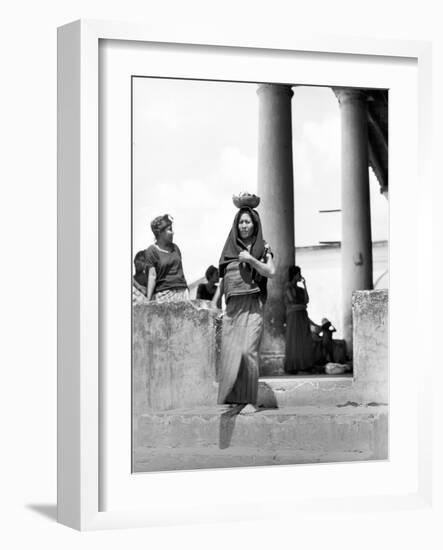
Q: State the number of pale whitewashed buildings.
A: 1